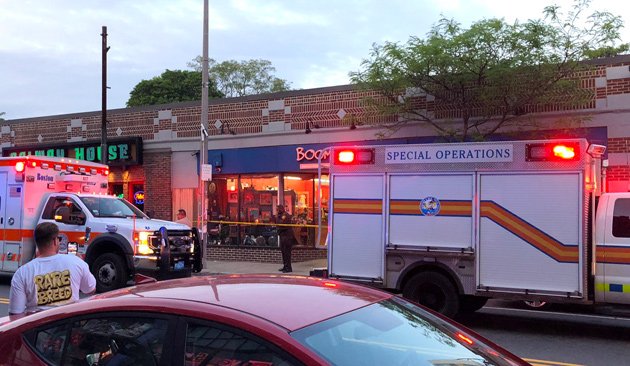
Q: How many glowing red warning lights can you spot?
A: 5